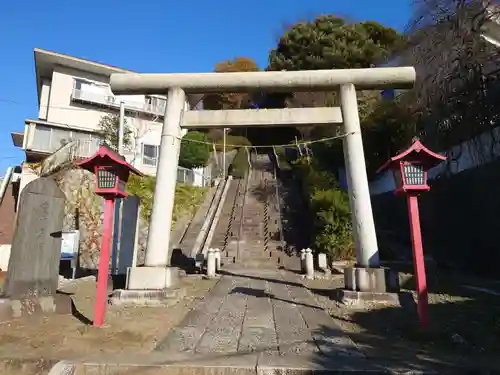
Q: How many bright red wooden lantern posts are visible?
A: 2